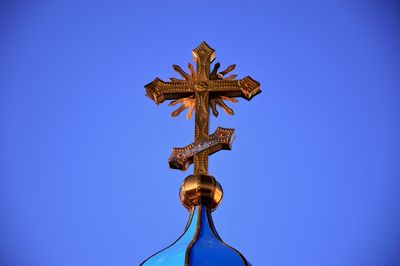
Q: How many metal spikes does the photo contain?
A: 12